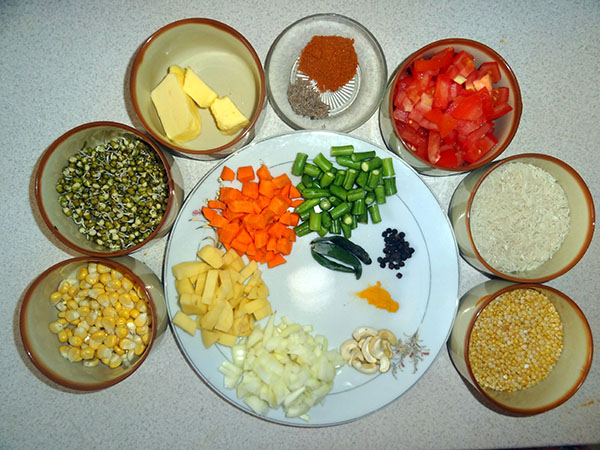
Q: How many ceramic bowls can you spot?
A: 6